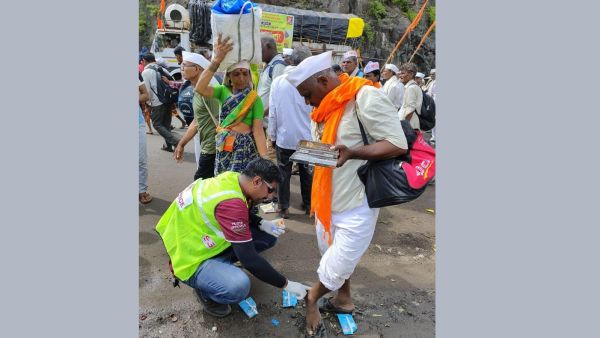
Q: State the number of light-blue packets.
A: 3